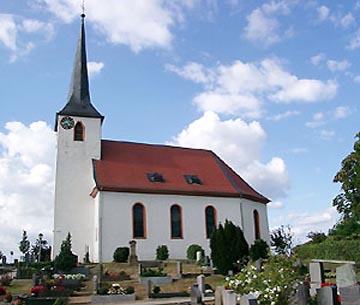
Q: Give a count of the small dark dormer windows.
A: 2